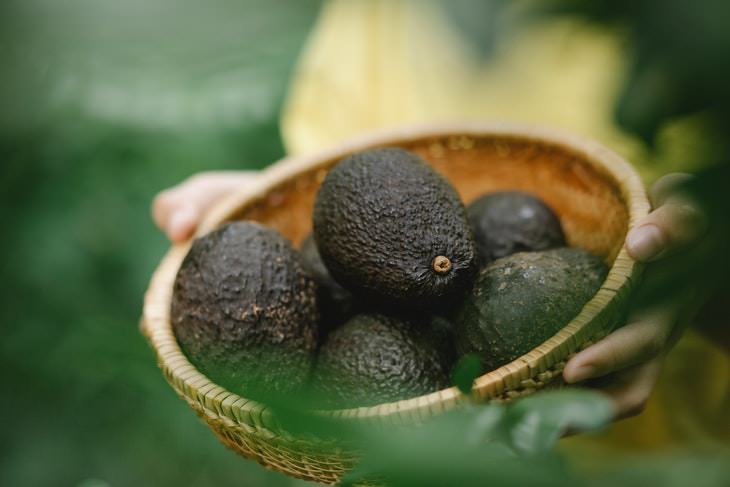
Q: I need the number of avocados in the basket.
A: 6